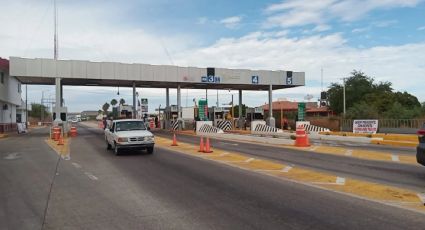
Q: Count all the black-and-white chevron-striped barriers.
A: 5